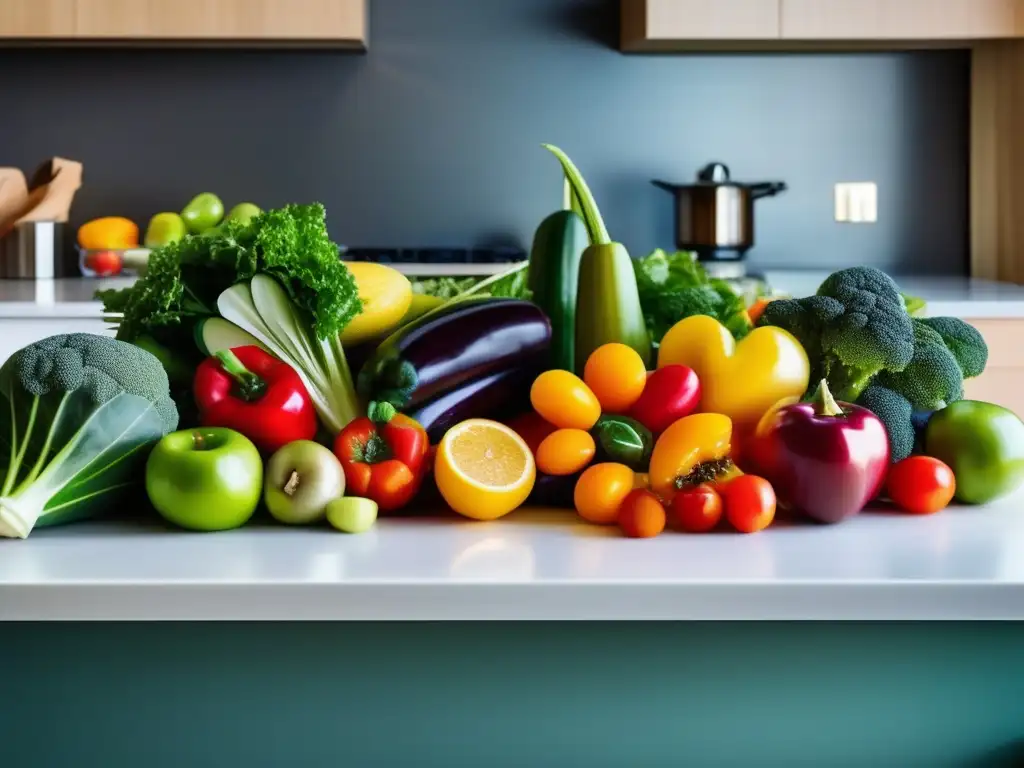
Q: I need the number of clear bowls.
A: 1